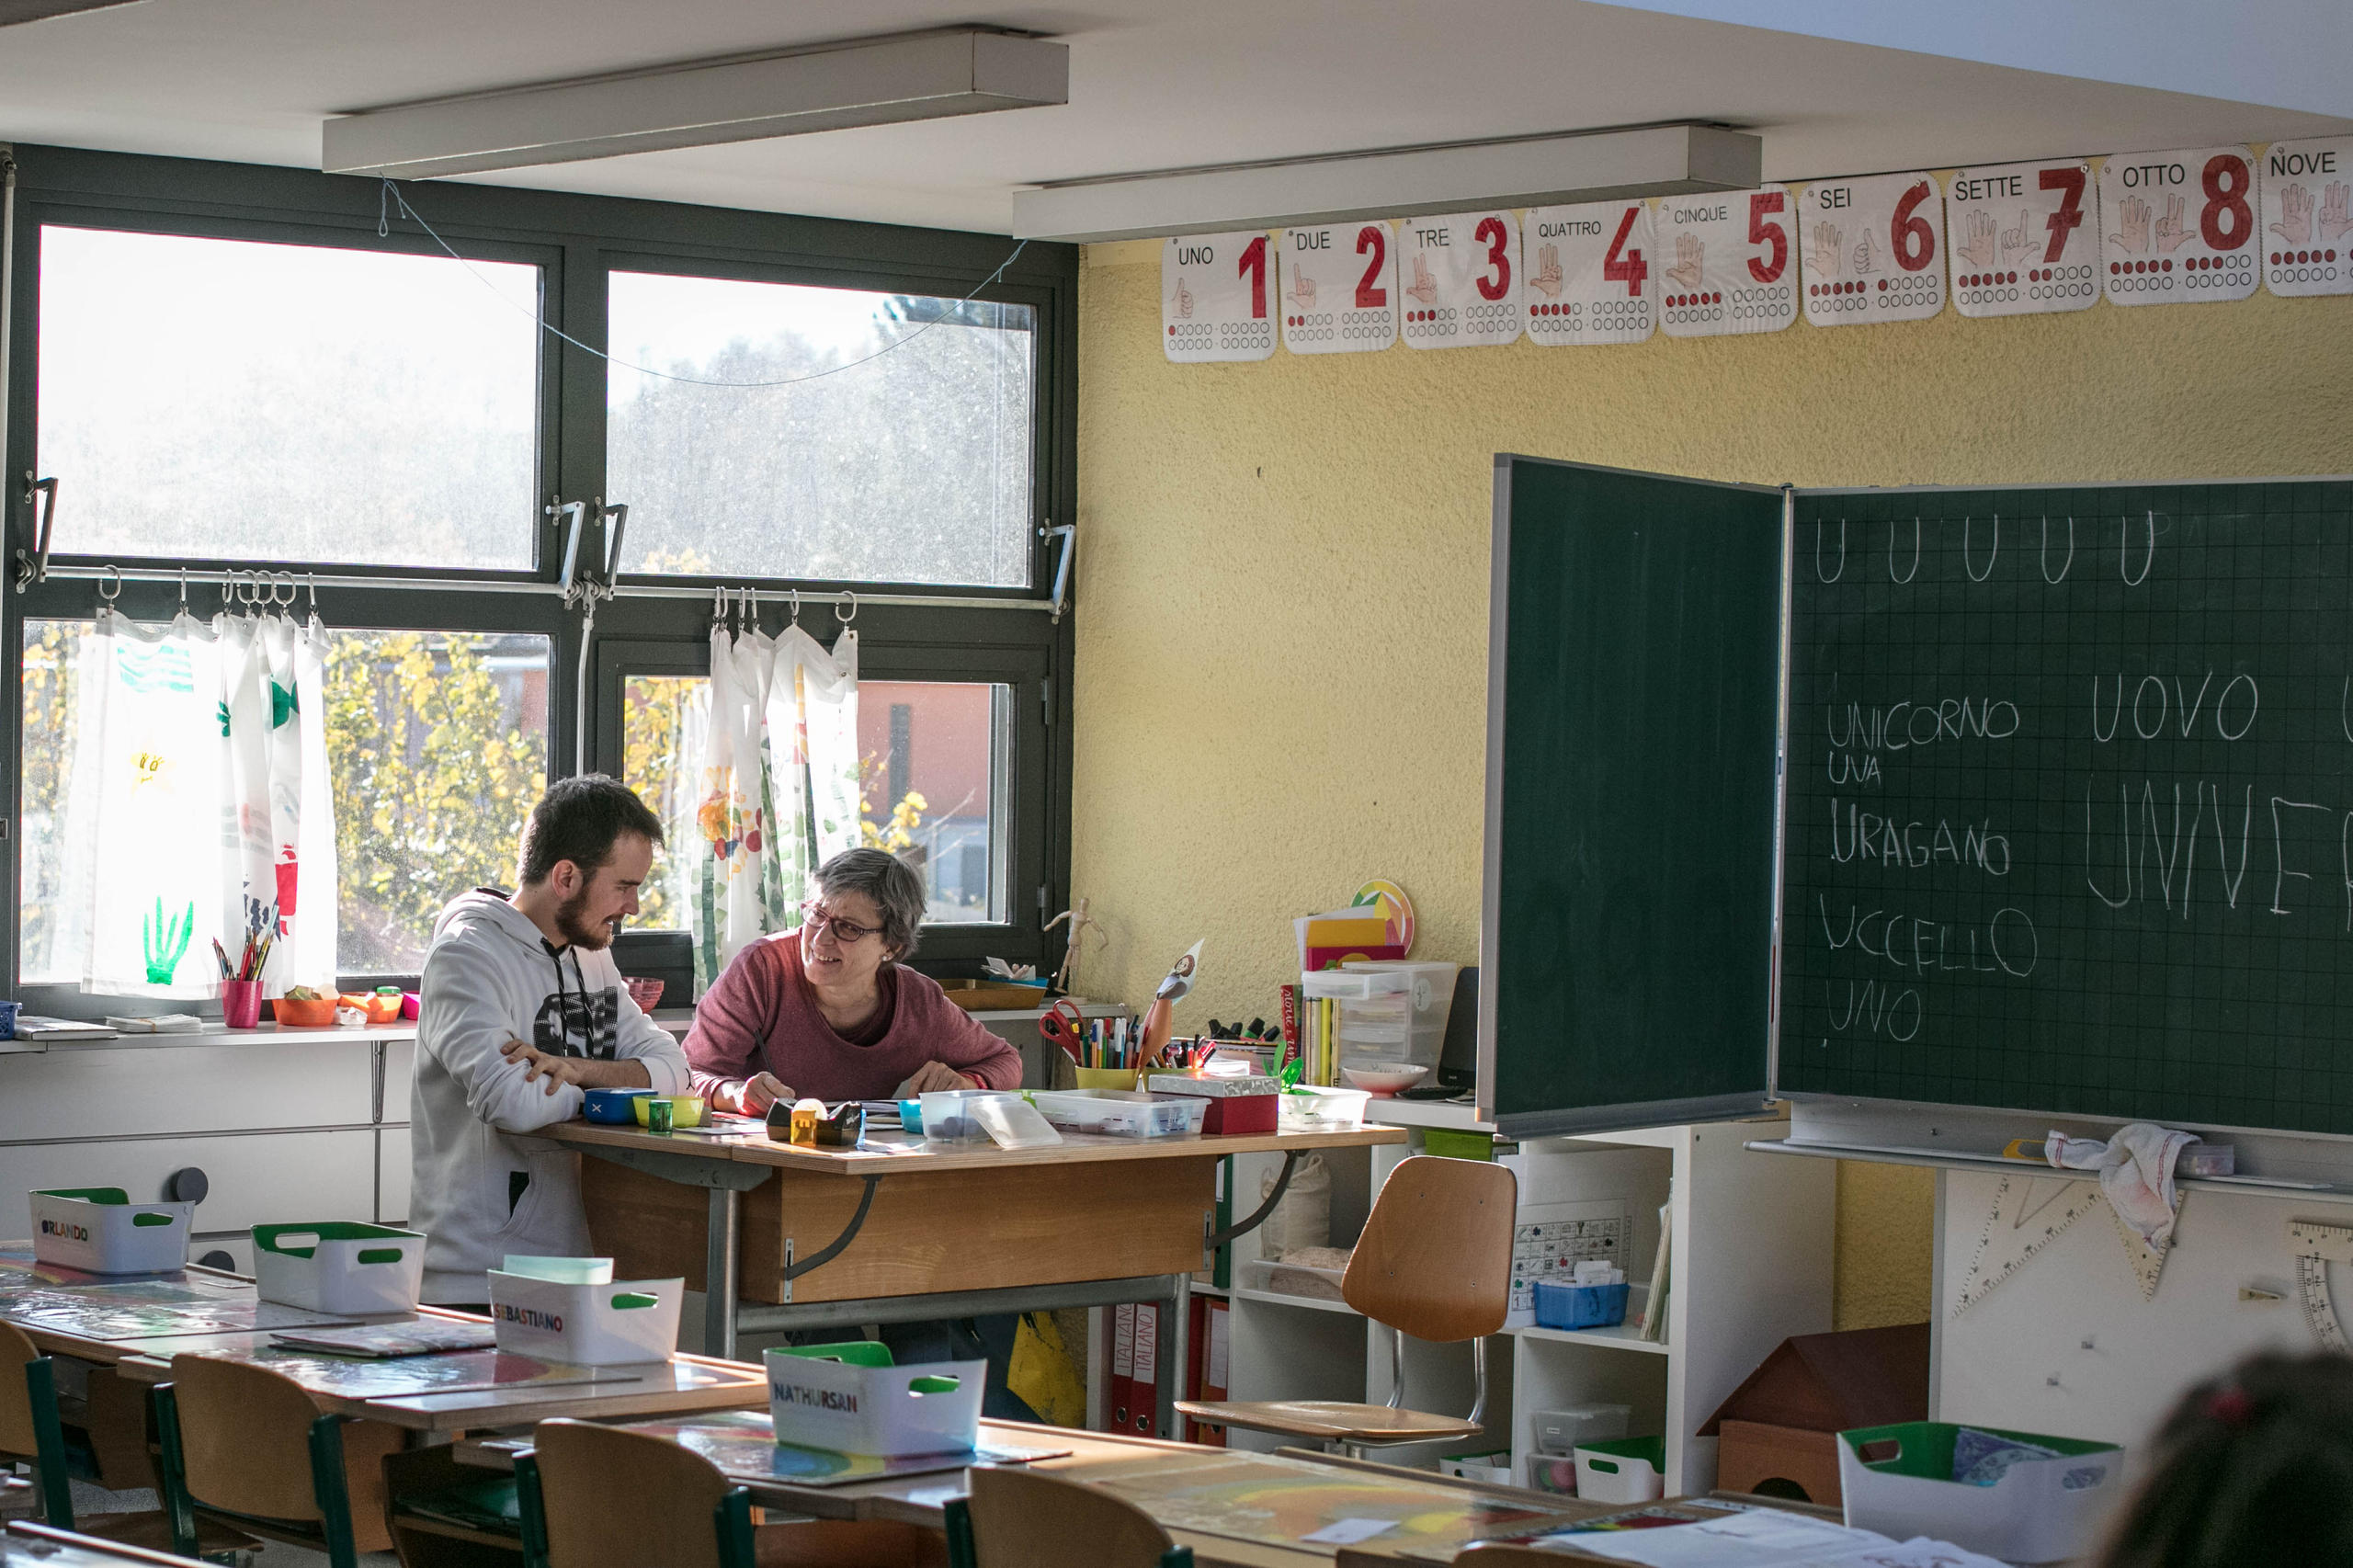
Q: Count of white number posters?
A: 9